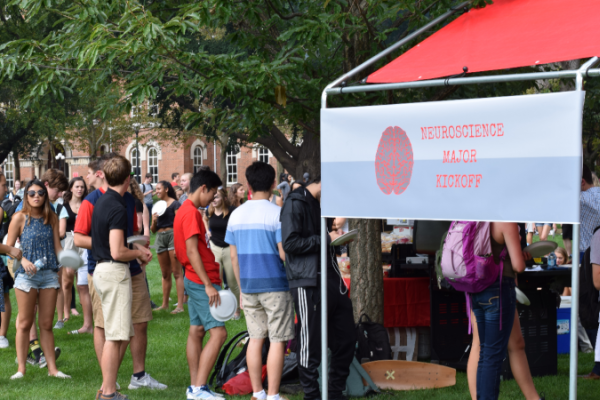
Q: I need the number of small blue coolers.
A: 1